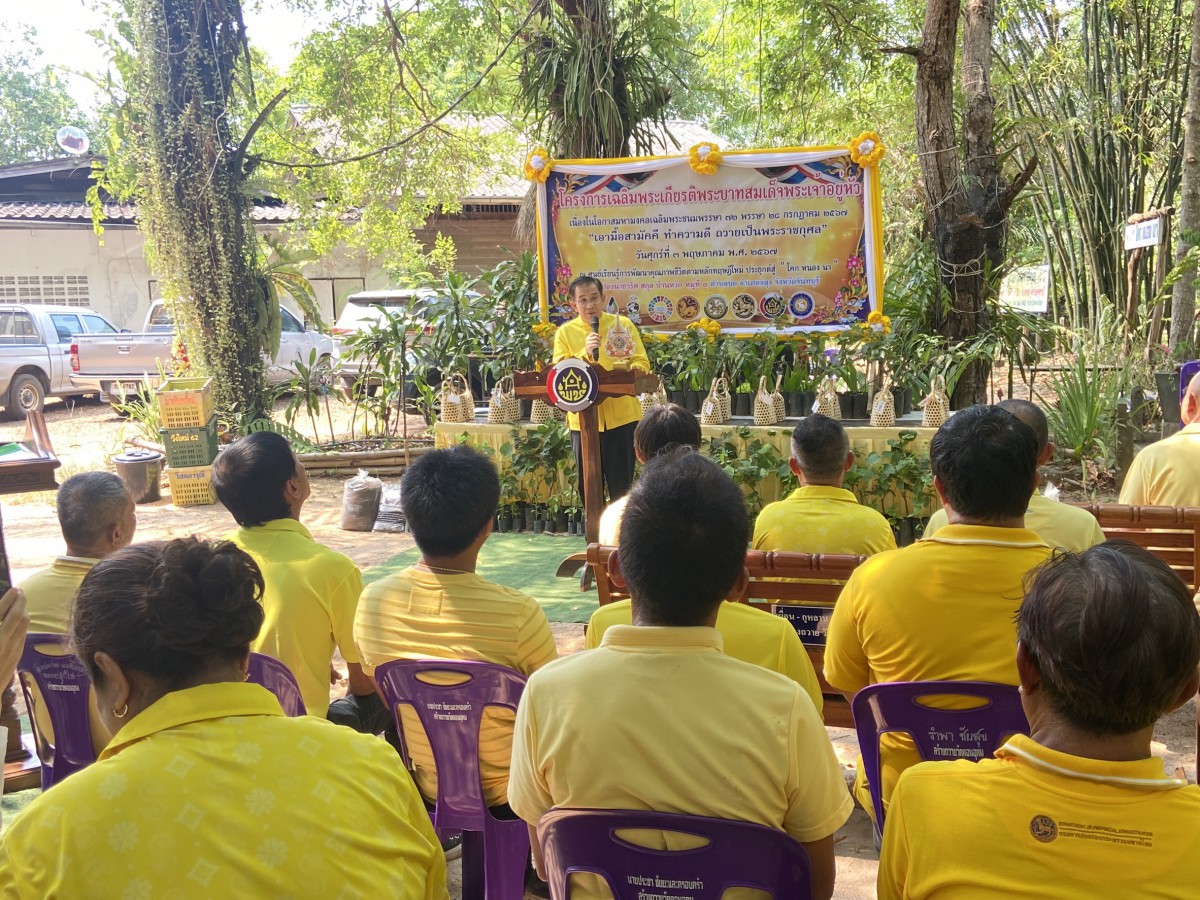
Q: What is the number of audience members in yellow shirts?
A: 12